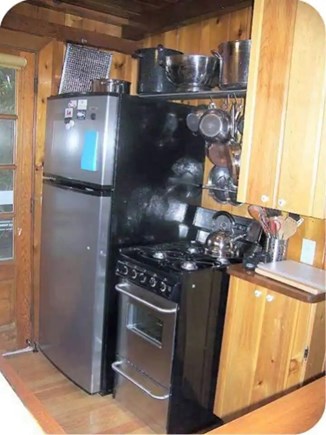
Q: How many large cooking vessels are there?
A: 3